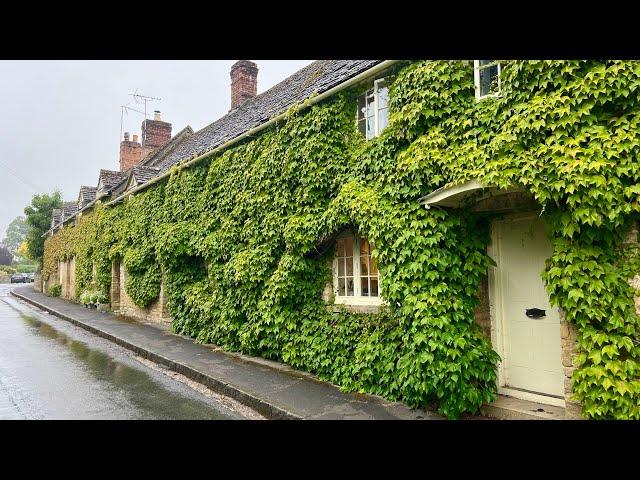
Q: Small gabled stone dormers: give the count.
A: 5